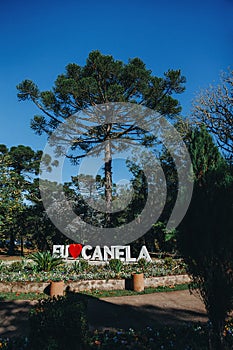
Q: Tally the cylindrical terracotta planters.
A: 2